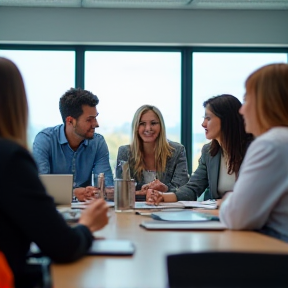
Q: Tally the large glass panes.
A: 3